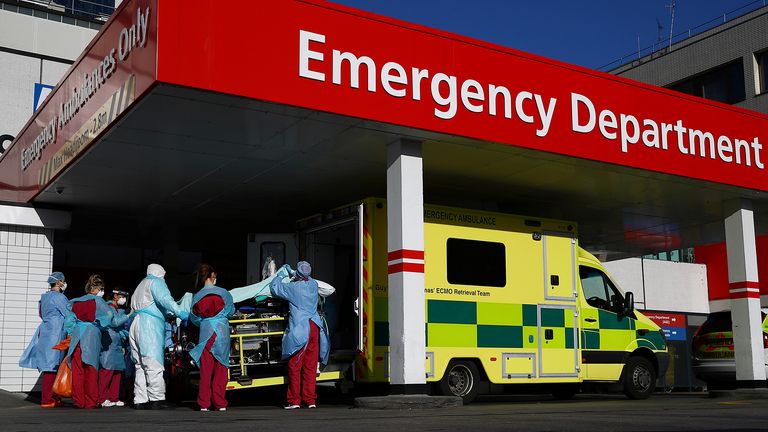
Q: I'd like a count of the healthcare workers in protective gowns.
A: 6